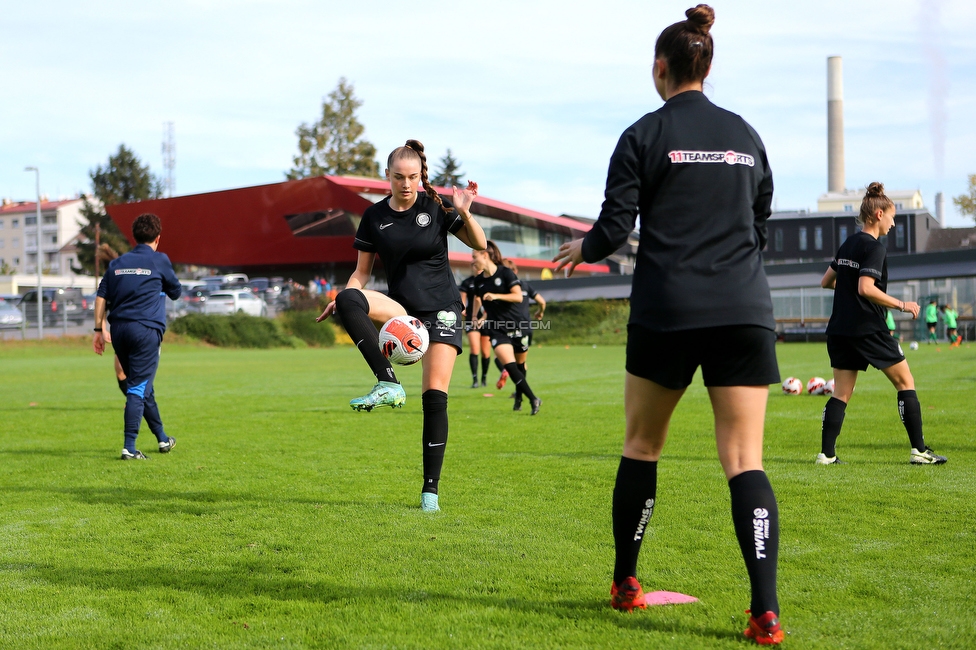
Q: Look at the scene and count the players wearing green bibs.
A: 3